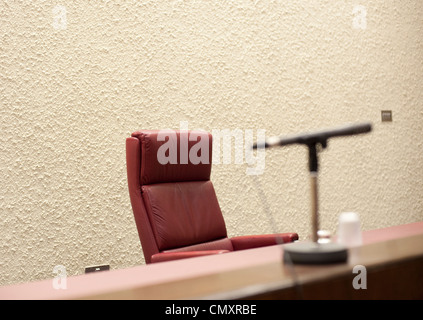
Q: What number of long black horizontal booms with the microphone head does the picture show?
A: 1